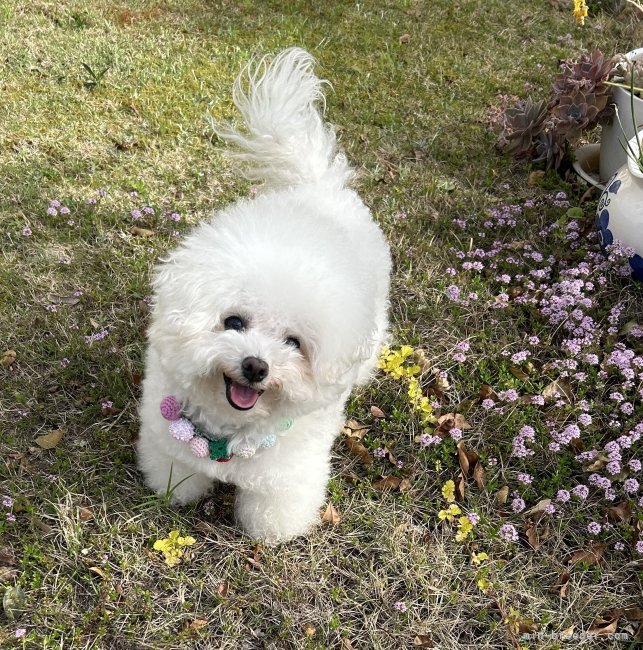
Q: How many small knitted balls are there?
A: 6